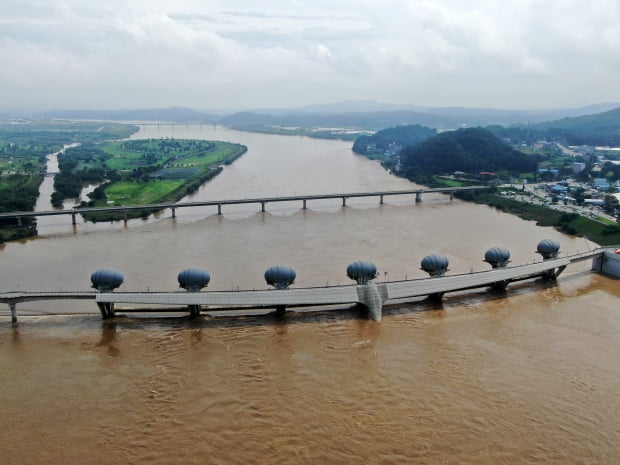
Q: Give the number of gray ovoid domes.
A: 7